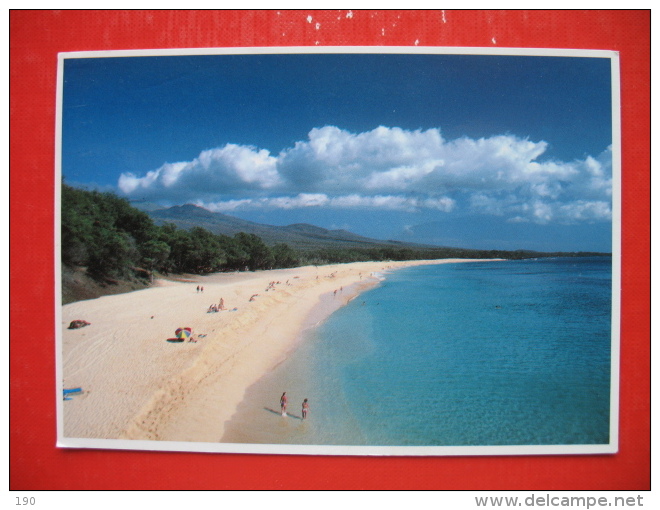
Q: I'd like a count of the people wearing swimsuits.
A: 2